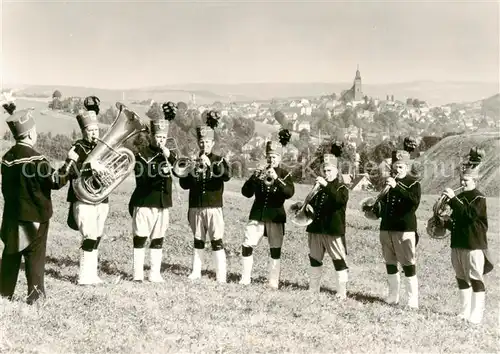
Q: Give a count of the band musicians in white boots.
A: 7